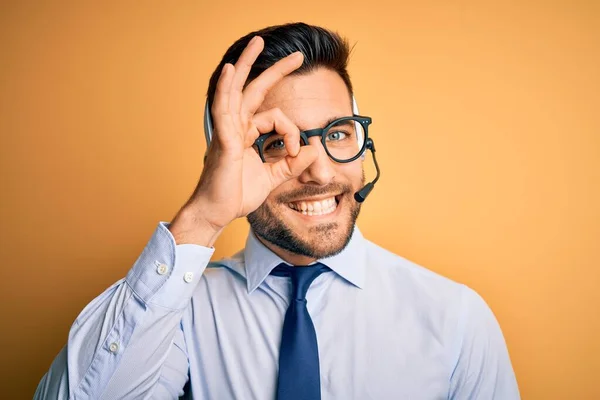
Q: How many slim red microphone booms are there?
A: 0